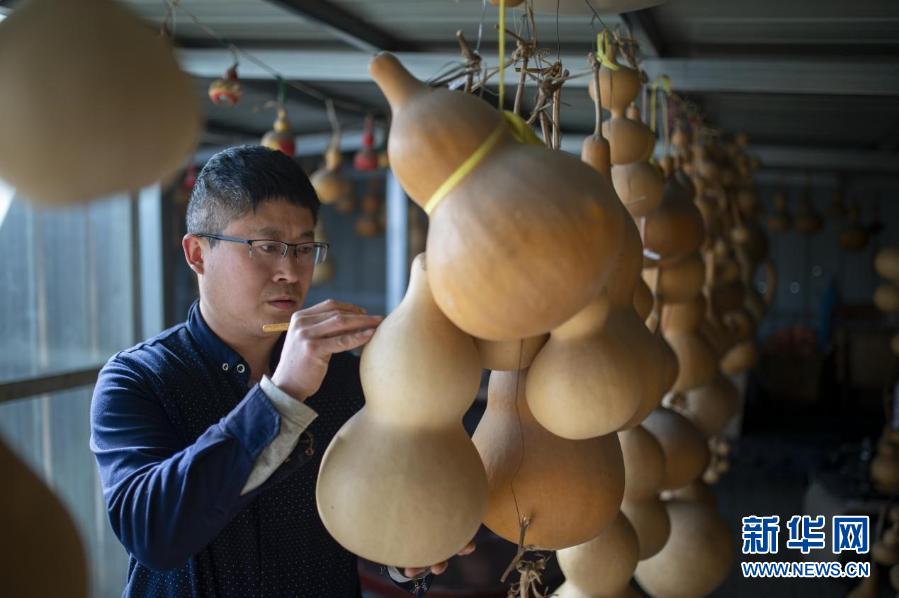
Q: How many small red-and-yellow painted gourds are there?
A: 2